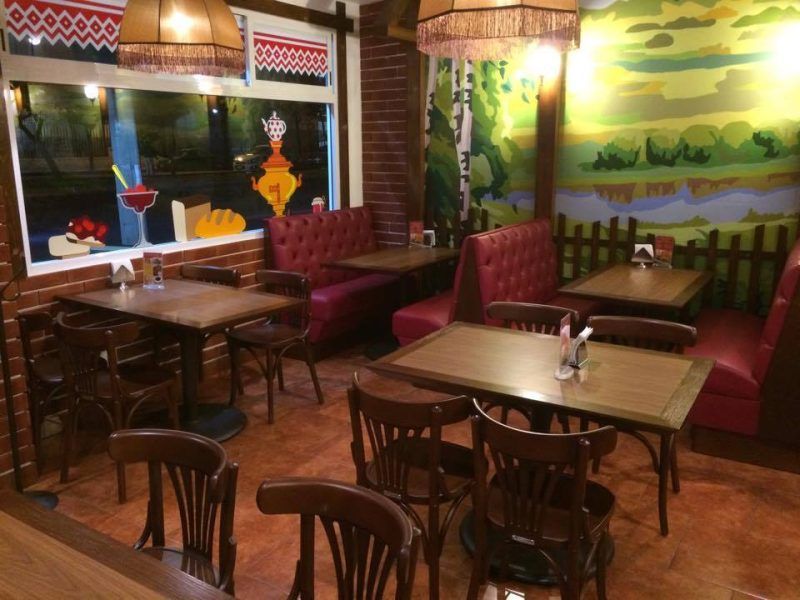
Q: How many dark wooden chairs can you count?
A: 10